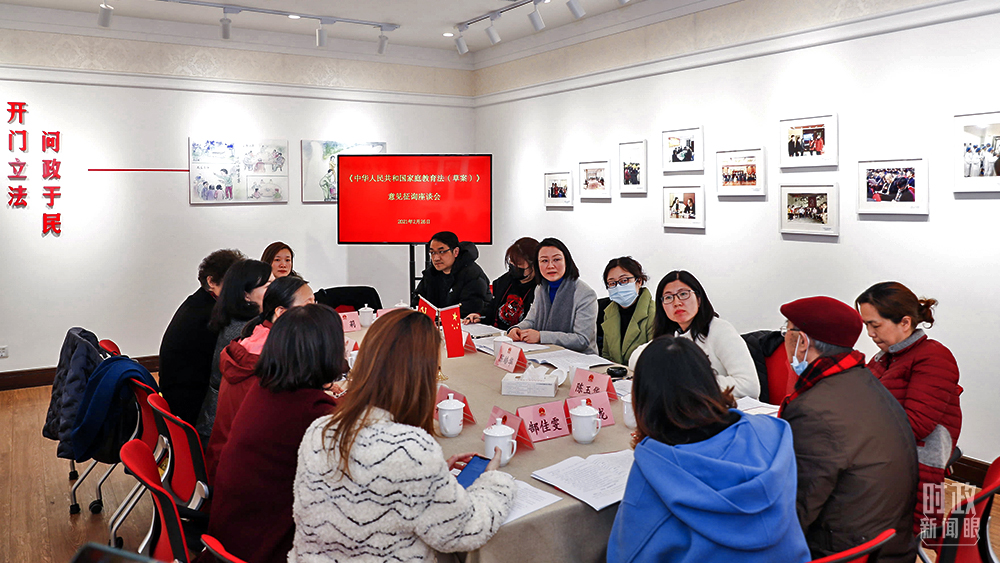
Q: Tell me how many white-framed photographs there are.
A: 10